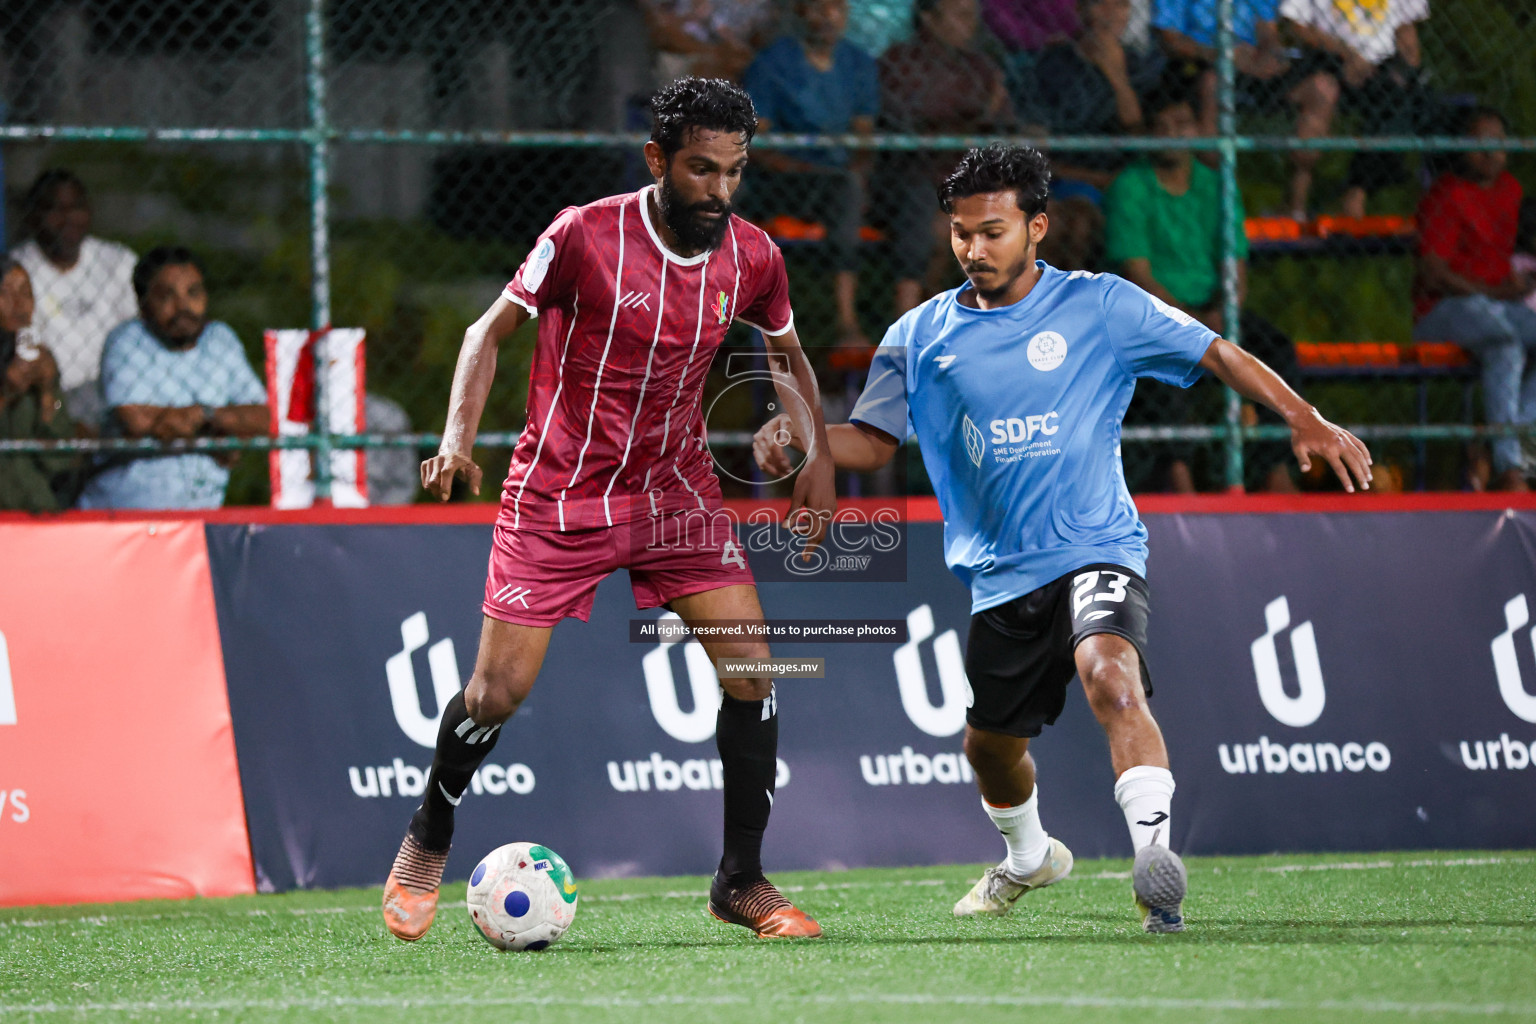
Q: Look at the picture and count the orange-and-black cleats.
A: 2